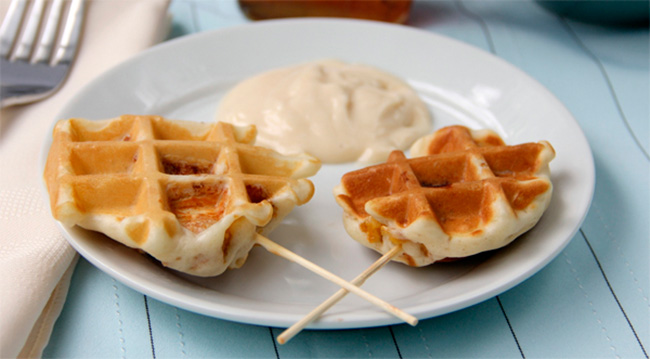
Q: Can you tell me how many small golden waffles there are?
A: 2